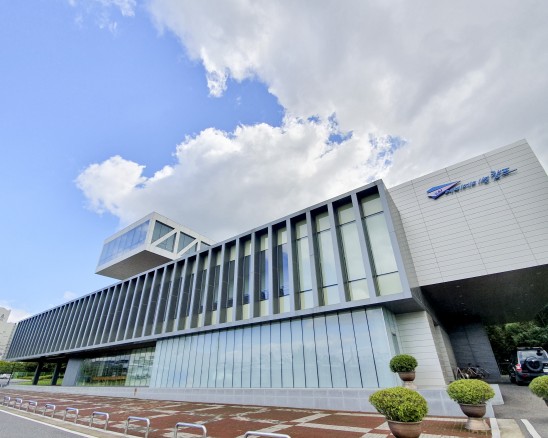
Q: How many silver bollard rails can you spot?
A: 9